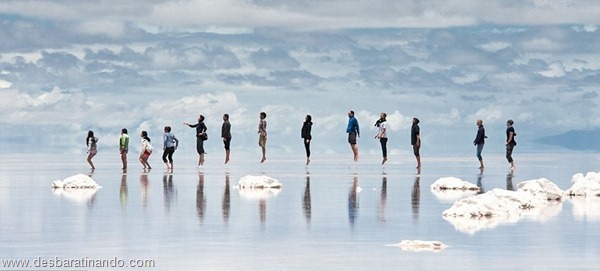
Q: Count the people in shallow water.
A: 13